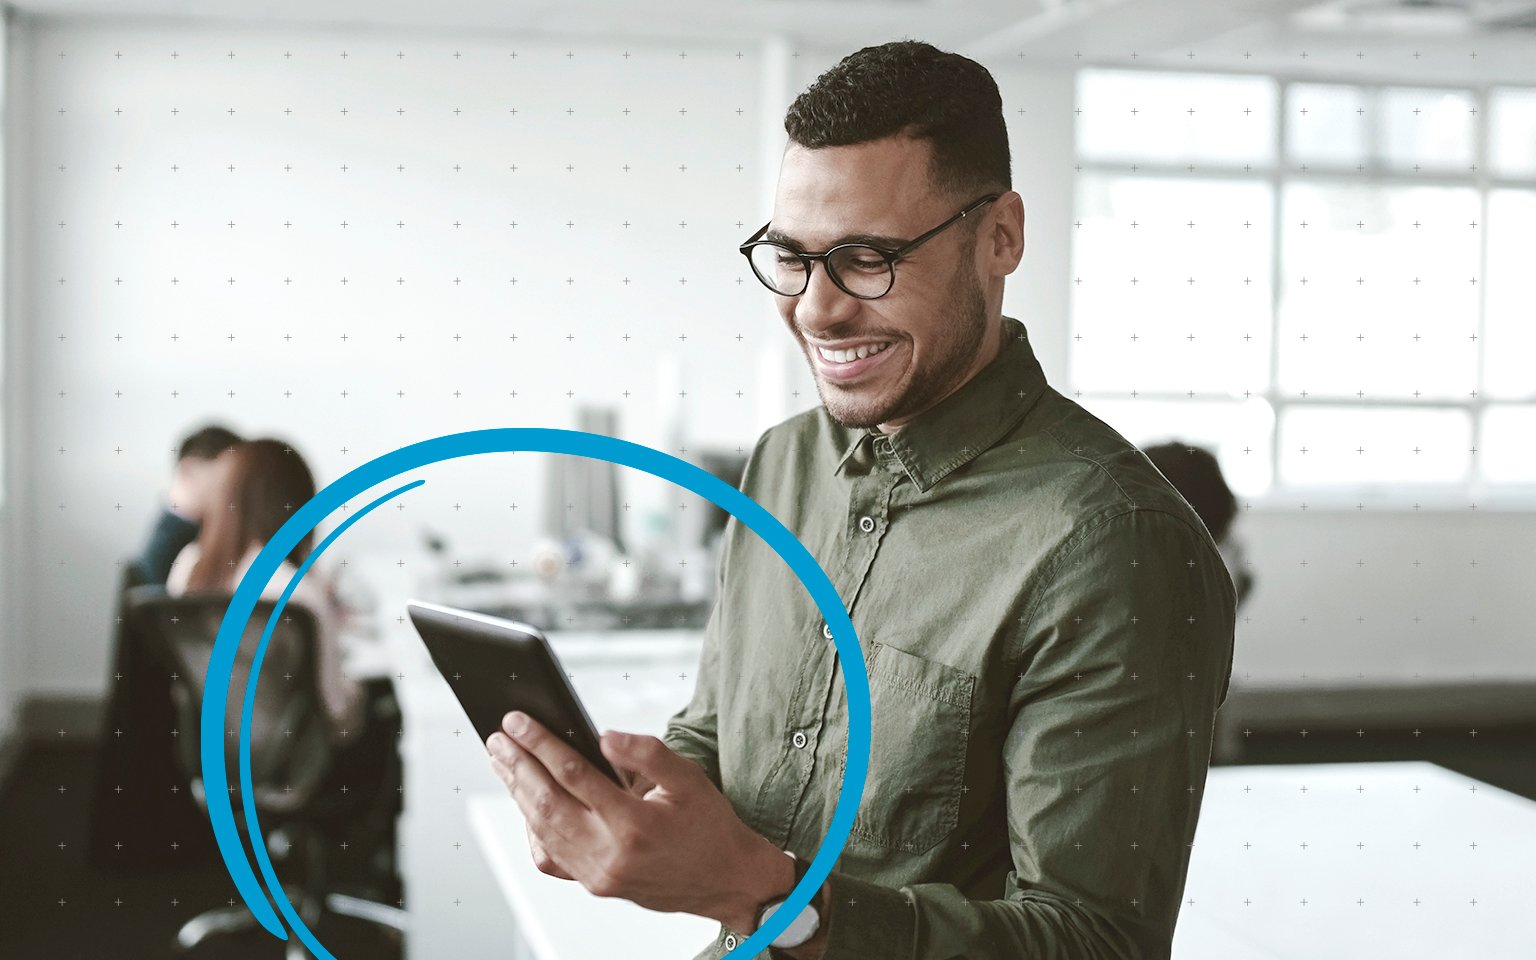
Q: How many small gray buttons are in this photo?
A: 5